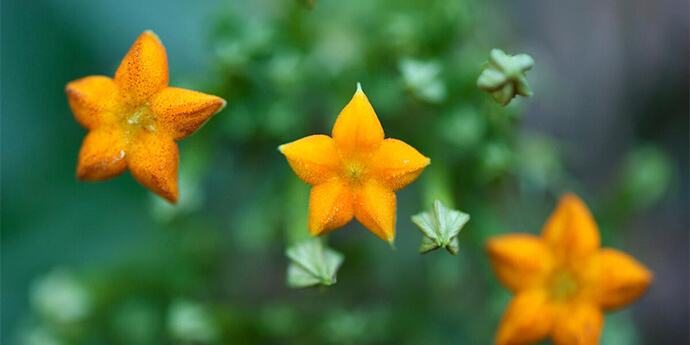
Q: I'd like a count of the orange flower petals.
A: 15